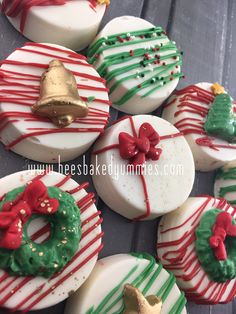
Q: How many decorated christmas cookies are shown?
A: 9